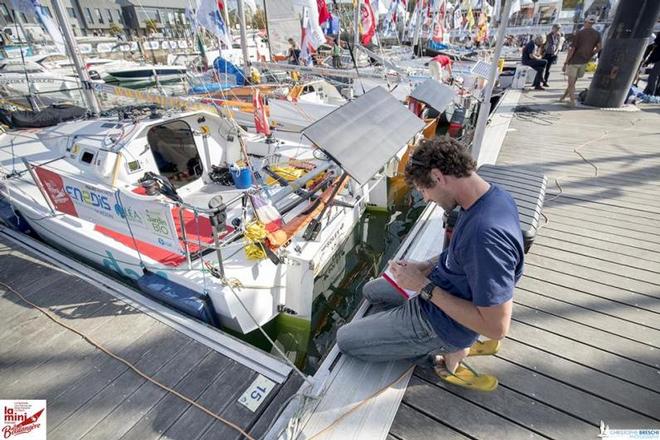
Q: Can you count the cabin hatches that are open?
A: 1